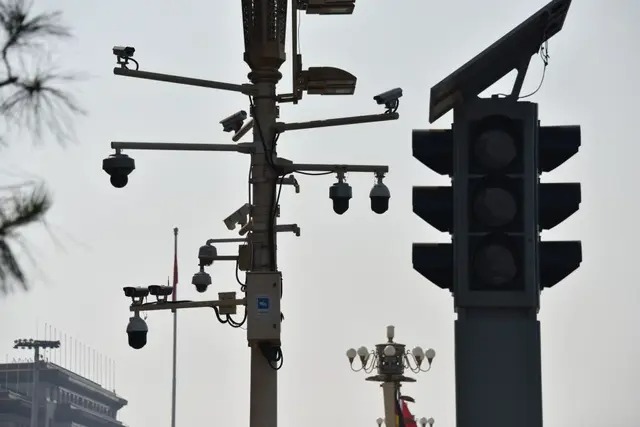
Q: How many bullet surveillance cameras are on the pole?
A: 6